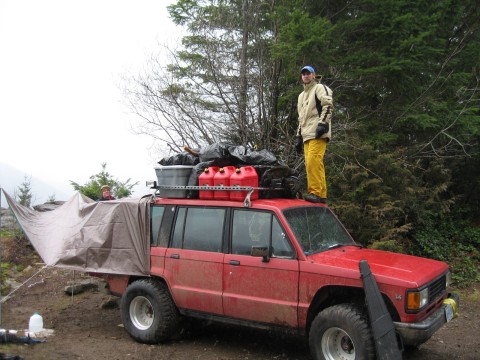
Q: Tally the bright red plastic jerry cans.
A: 3